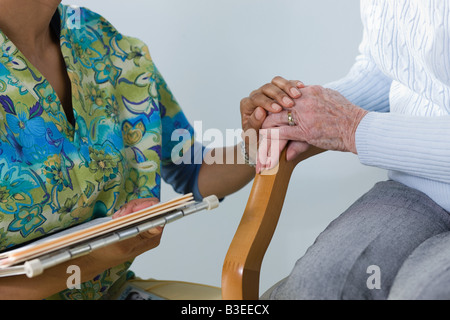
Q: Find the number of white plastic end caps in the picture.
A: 2